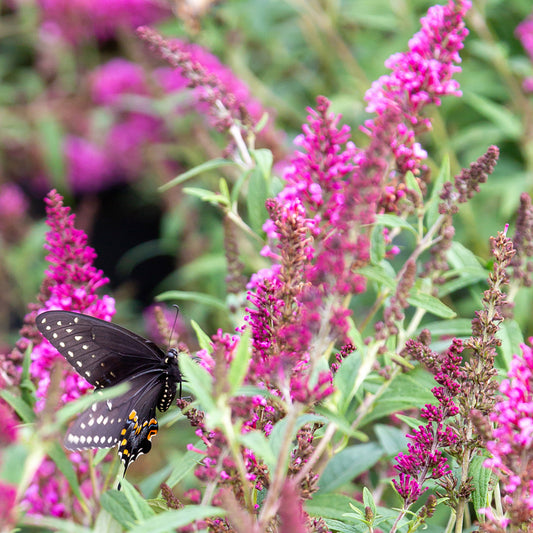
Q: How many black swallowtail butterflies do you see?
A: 1